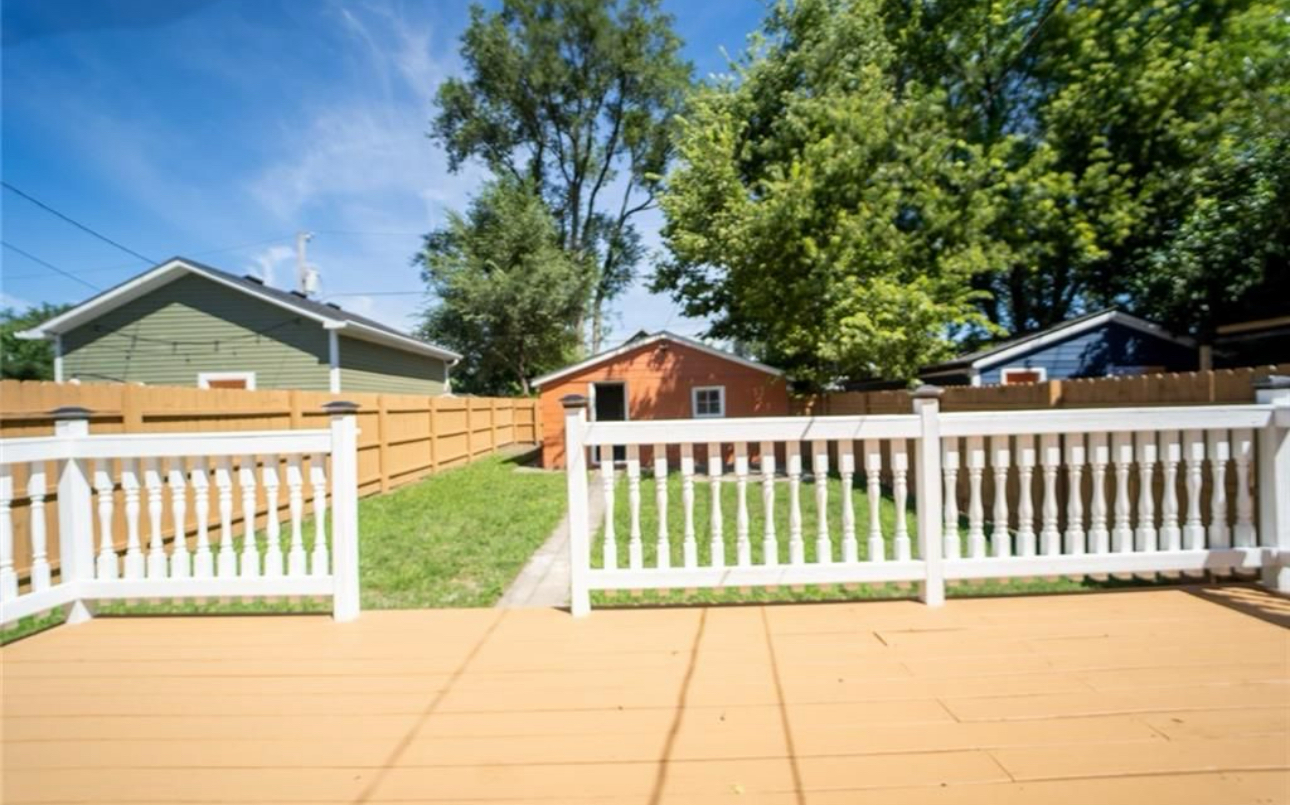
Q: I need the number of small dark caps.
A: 5